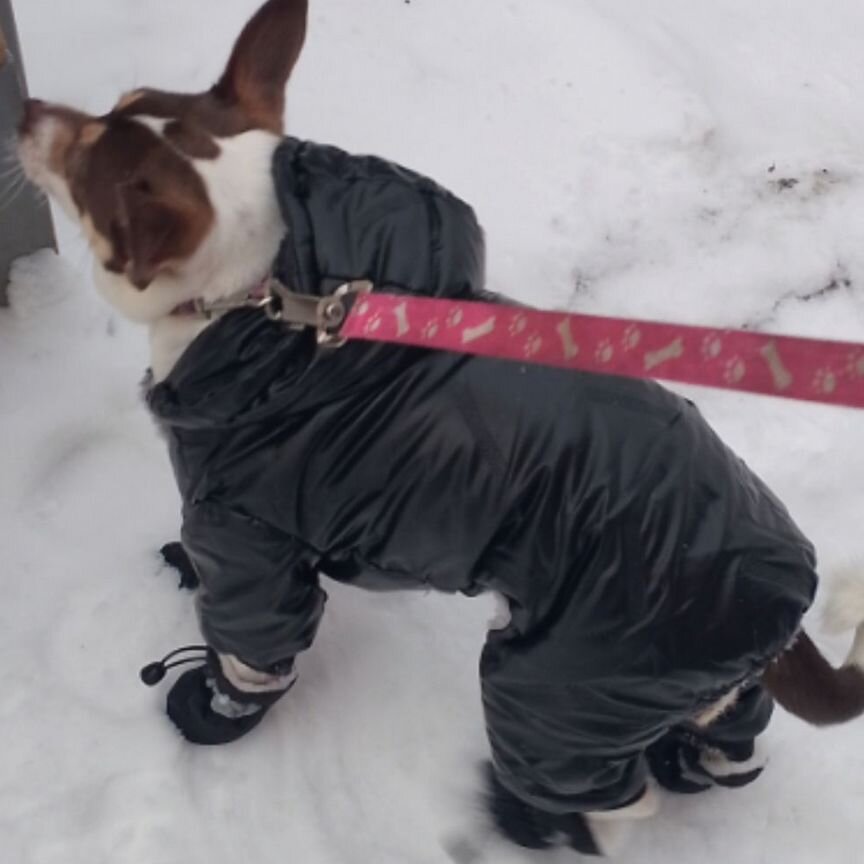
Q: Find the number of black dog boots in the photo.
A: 4